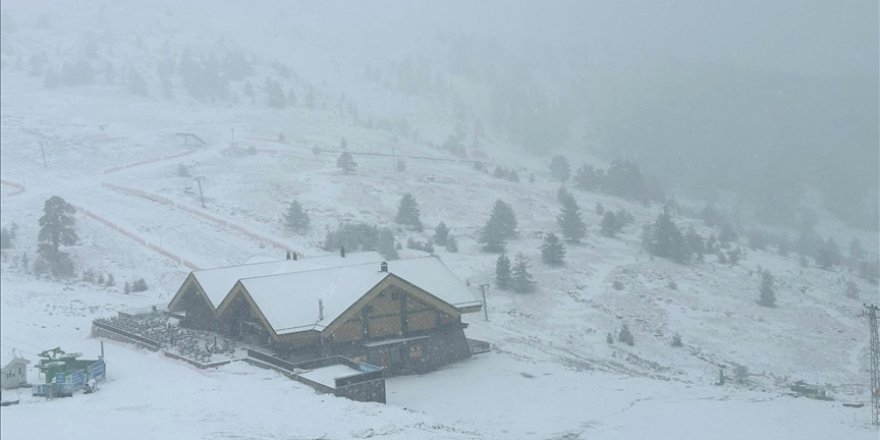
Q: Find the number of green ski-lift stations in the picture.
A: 1